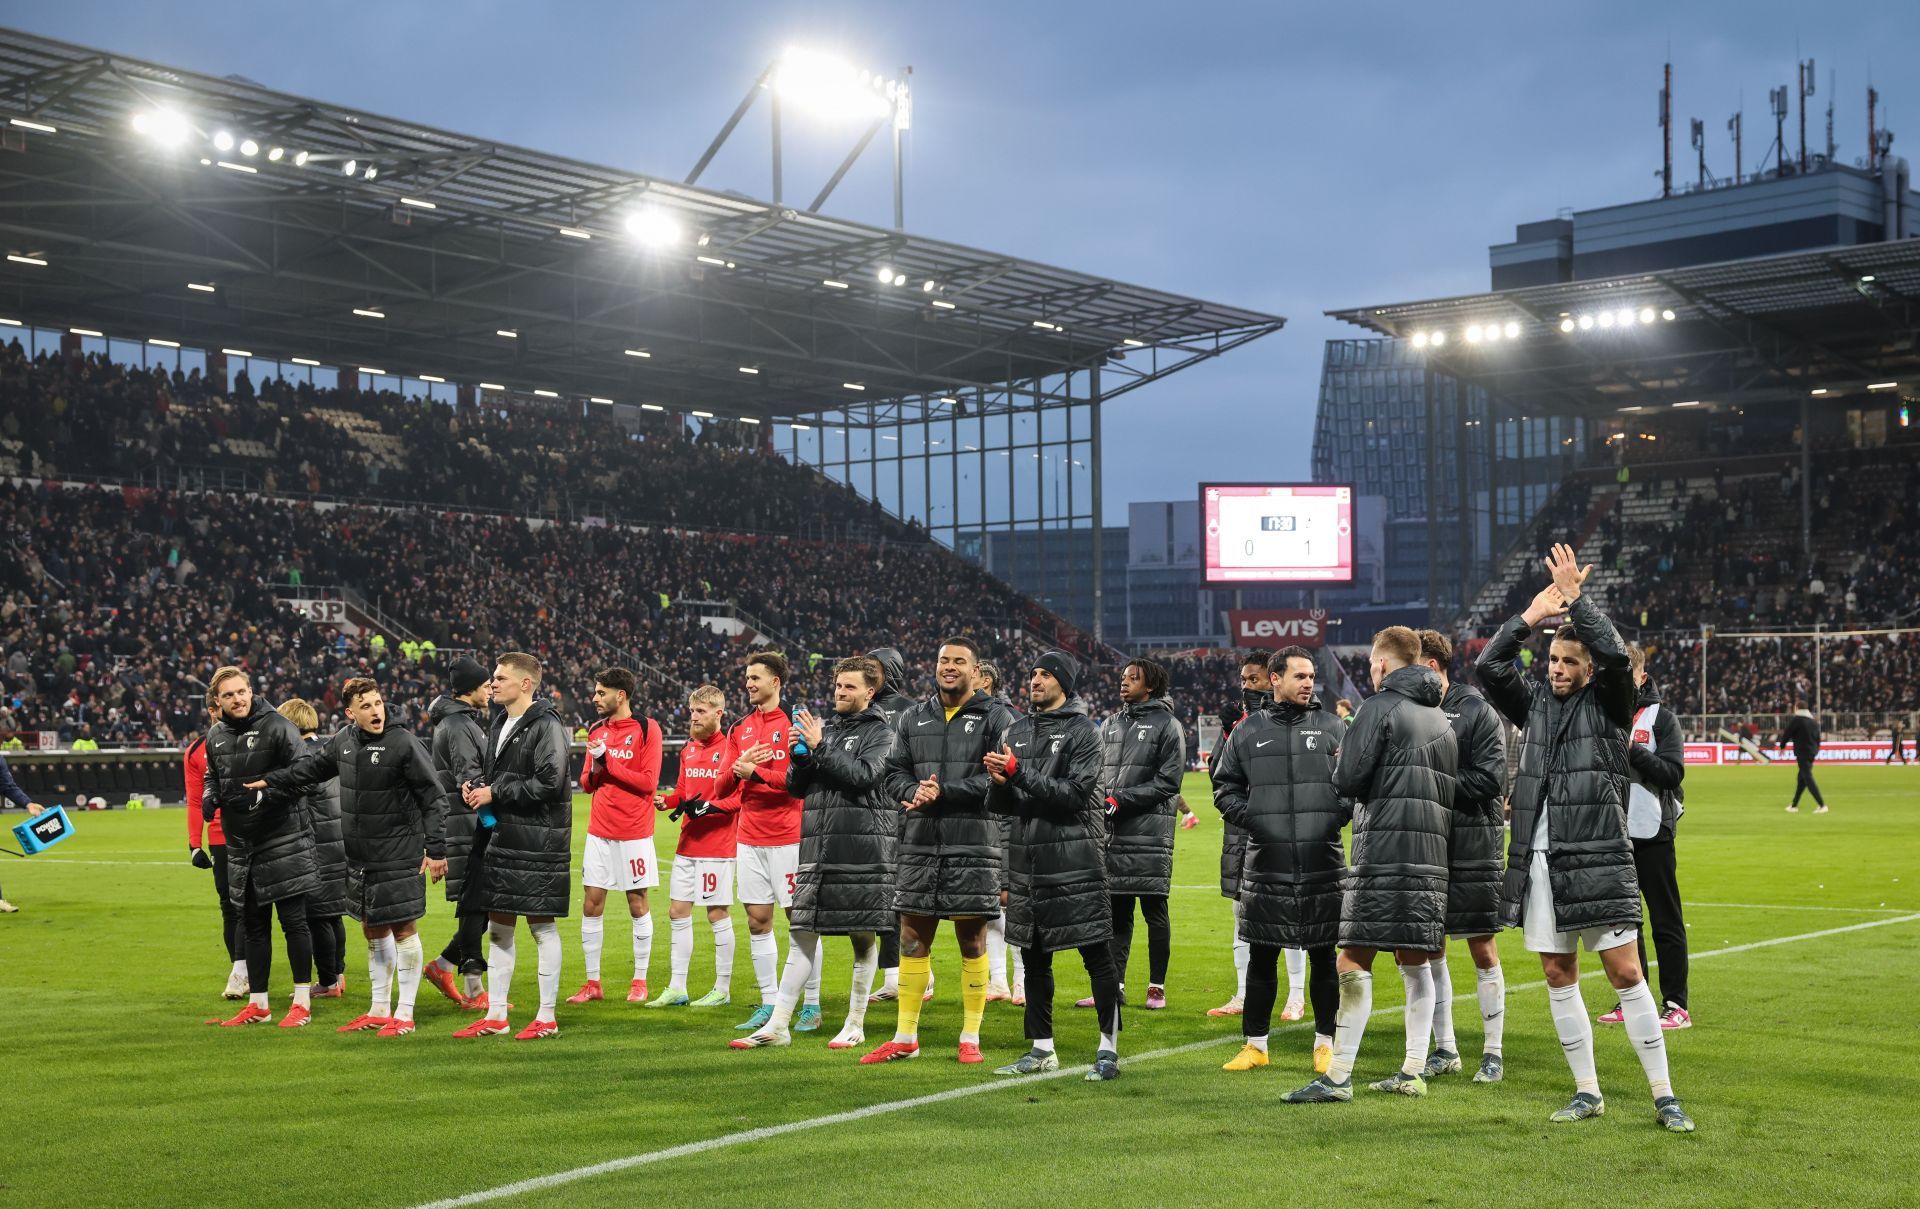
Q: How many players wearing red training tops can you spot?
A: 4